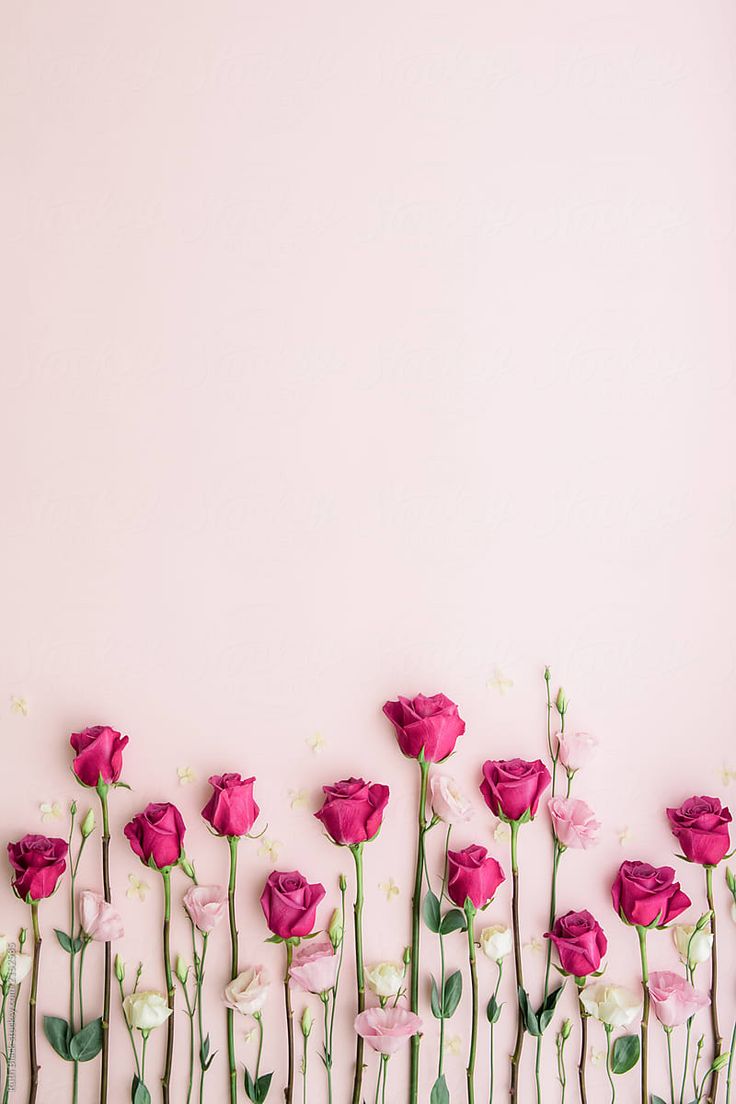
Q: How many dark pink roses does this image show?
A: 12